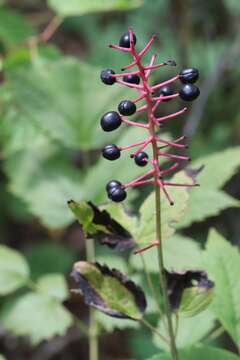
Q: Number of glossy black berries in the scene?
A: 12